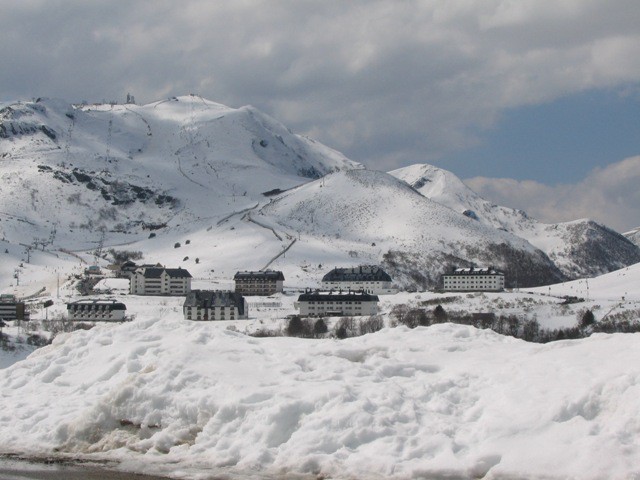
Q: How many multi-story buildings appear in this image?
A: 8